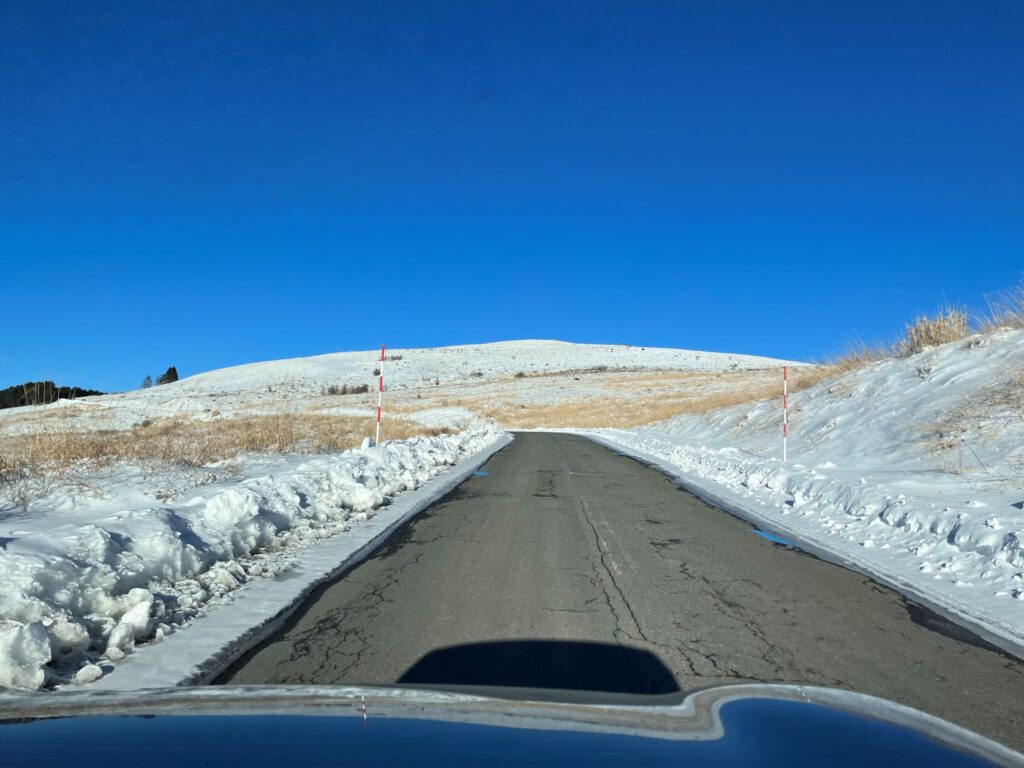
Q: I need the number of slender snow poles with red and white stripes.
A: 2